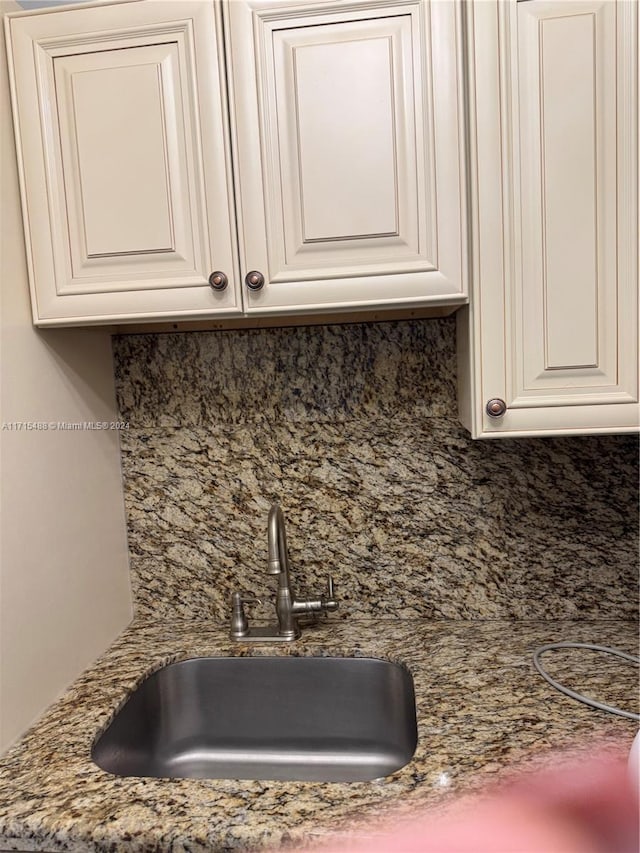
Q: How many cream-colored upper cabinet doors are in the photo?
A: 3